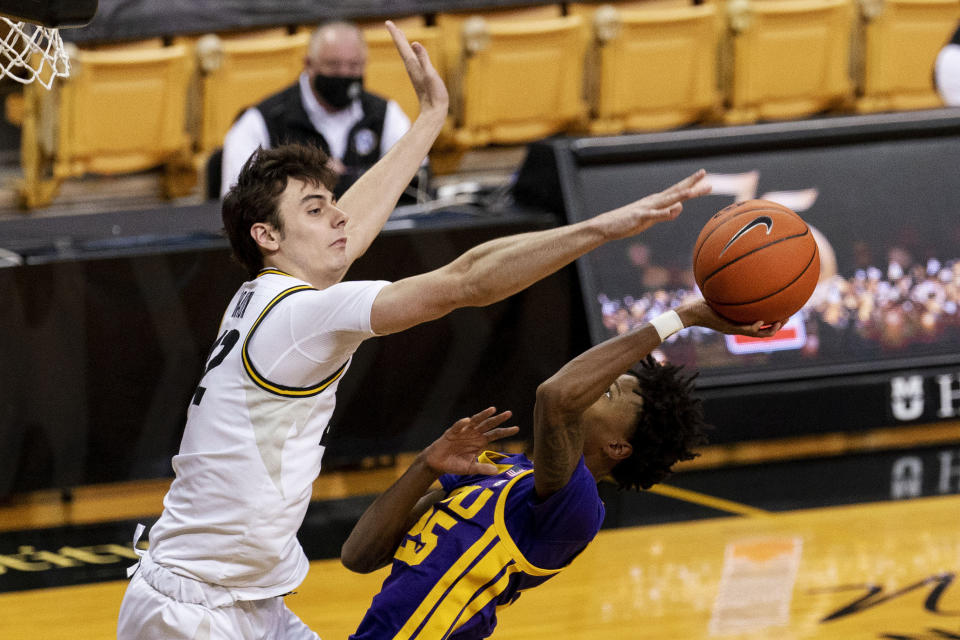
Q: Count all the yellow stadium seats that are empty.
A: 7